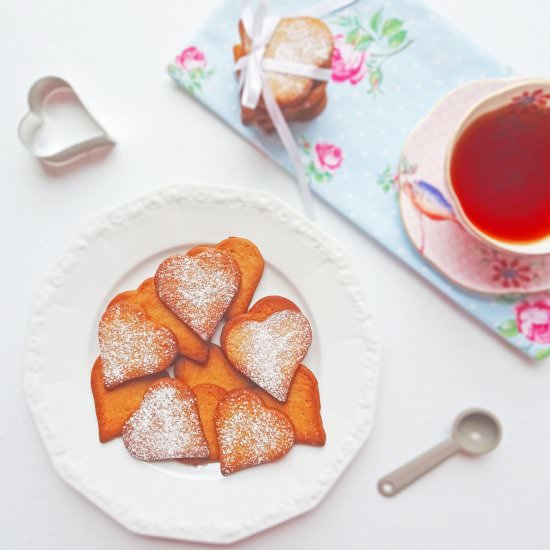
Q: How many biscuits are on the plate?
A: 12